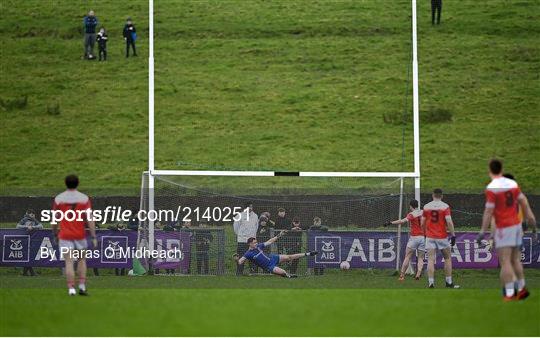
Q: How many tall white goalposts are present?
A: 2